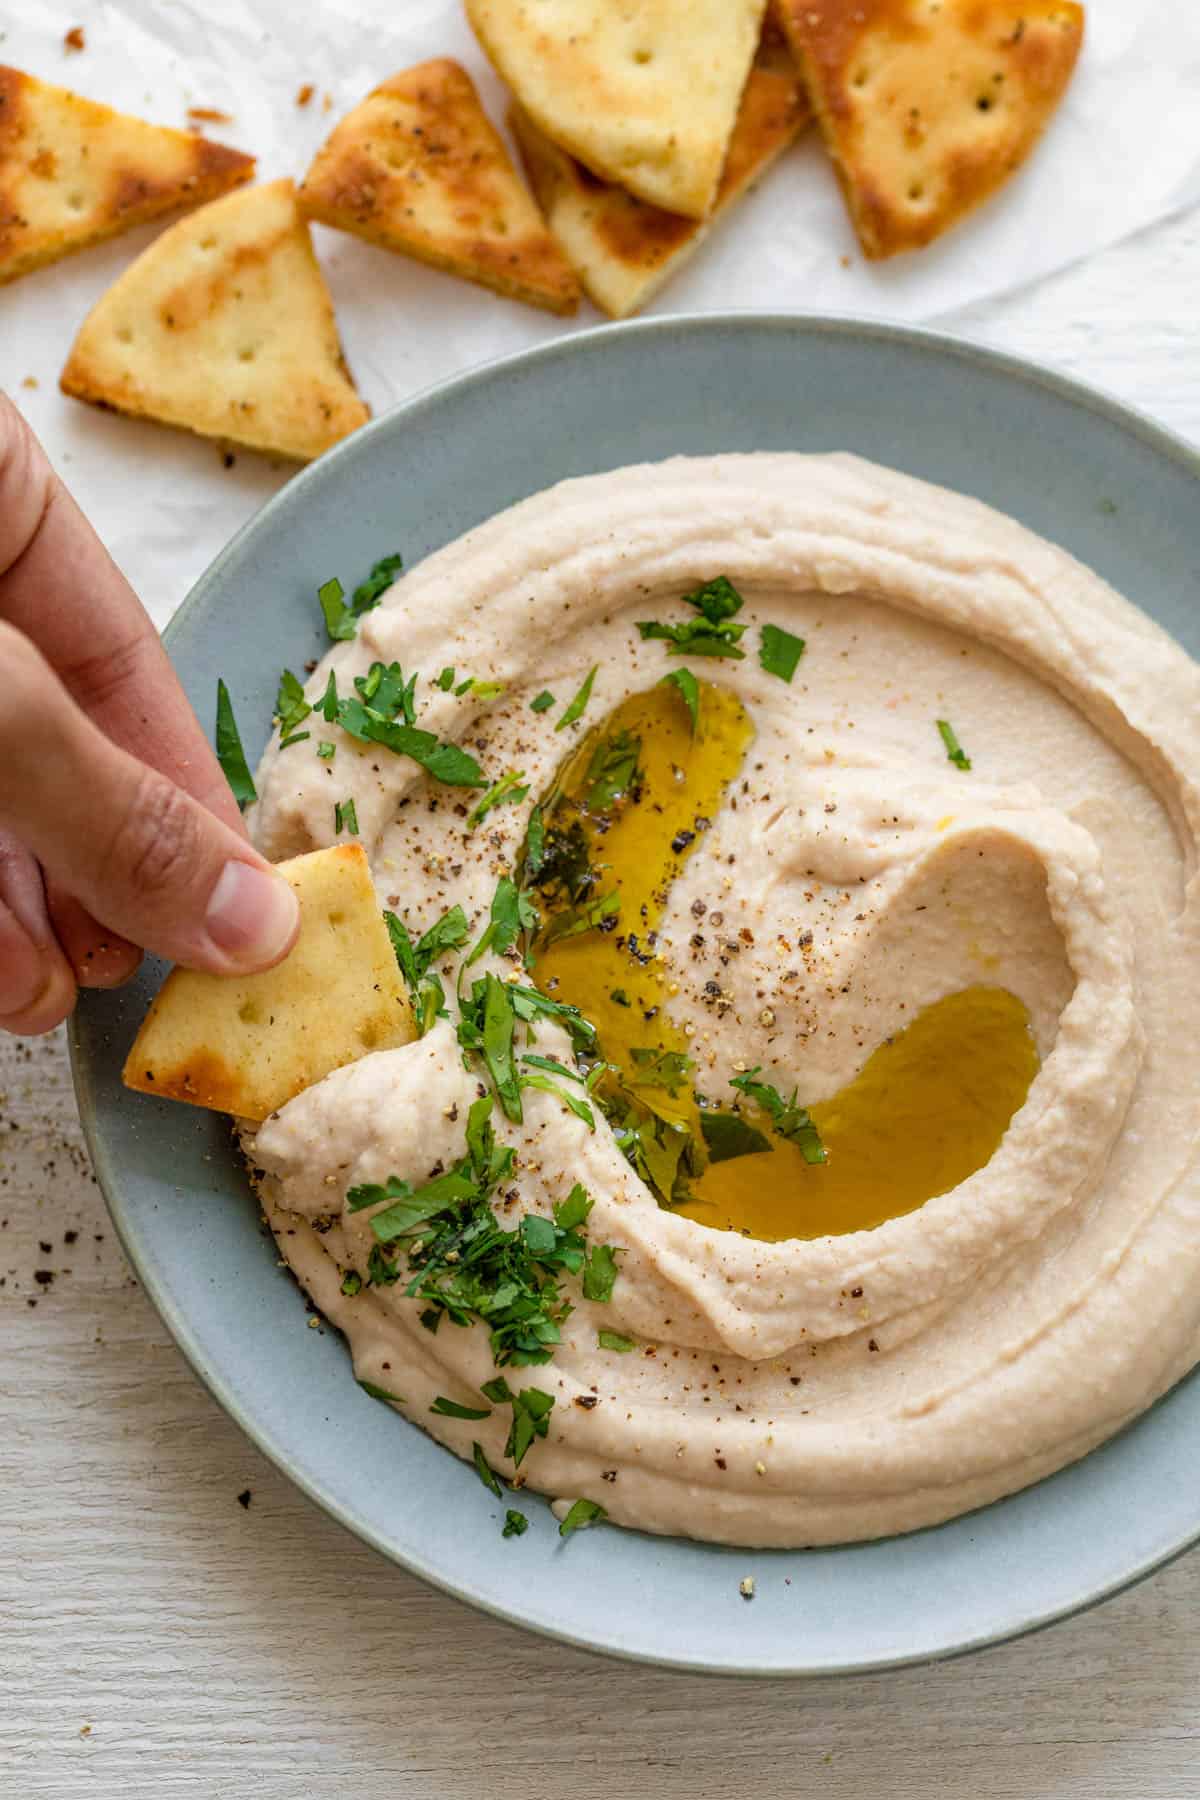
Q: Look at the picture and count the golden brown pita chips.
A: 7